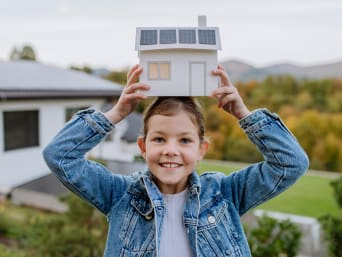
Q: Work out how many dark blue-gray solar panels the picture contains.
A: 4